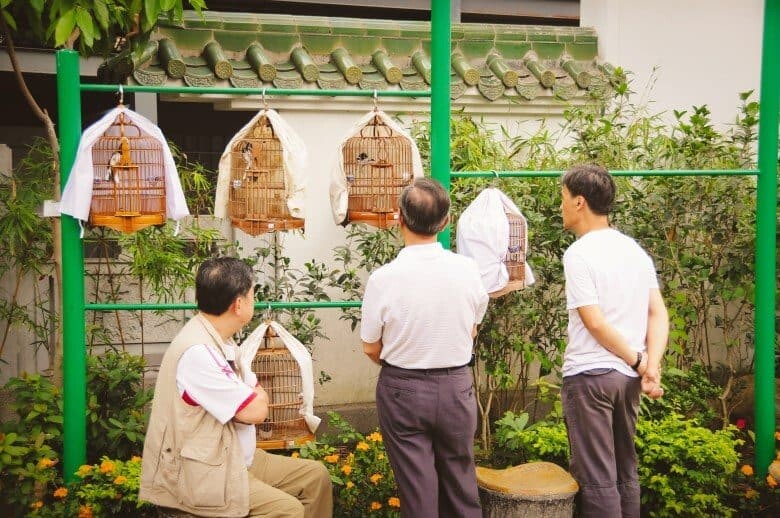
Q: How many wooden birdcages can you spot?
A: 5